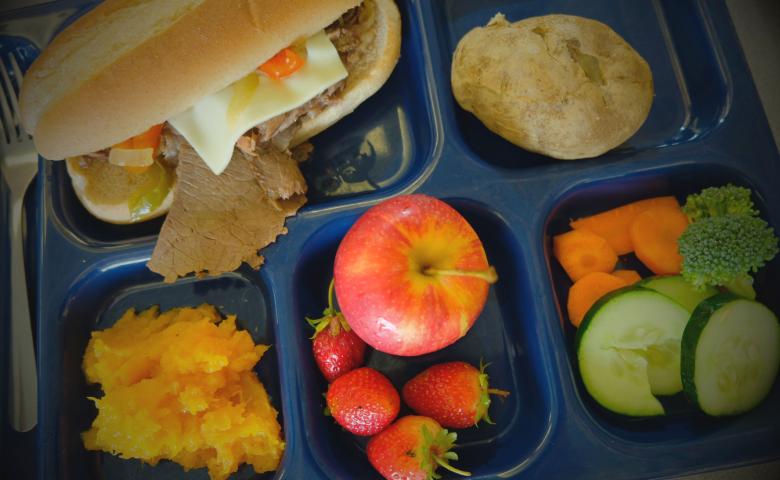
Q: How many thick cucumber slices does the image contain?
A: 3